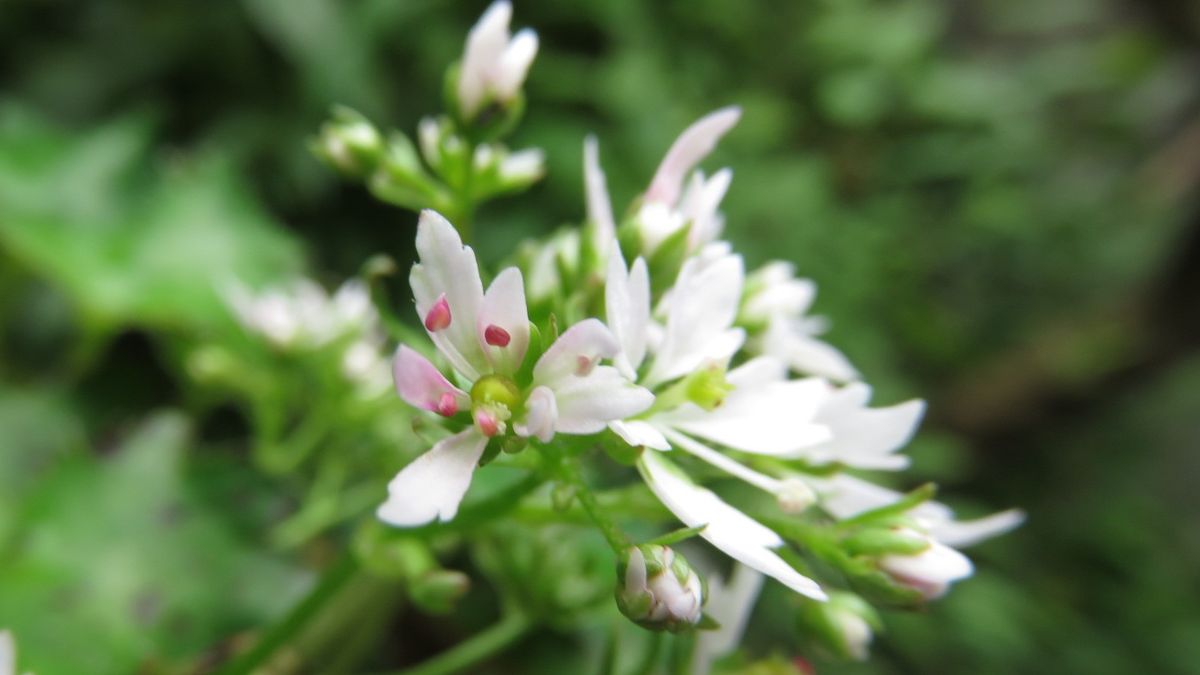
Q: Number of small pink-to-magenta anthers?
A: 5